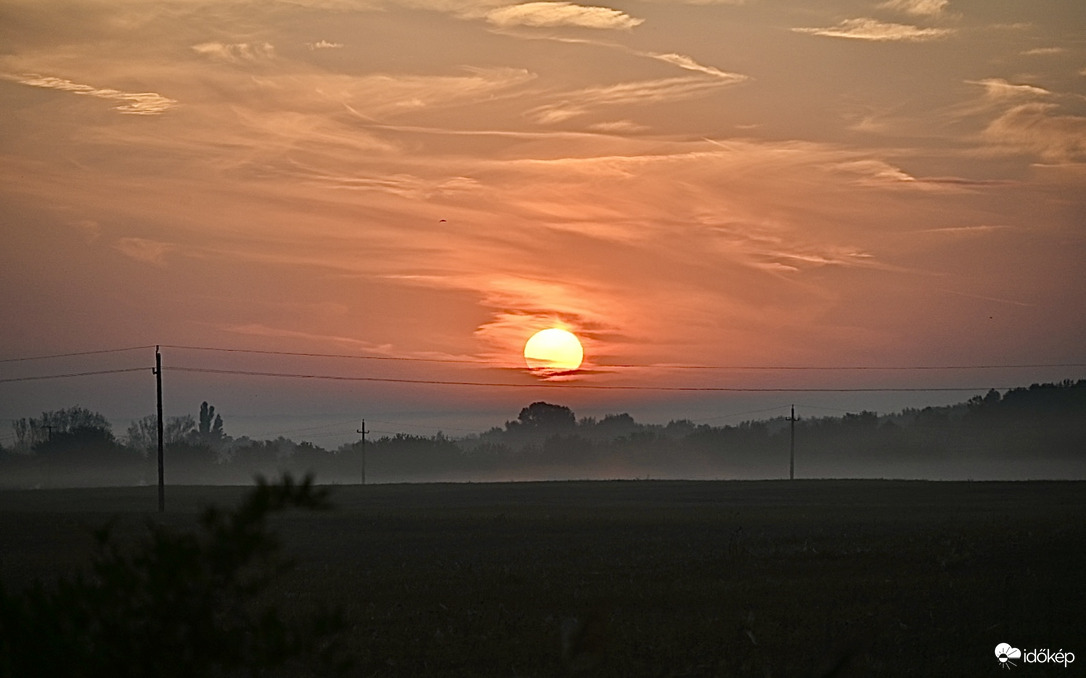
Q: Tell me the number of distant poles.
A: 2